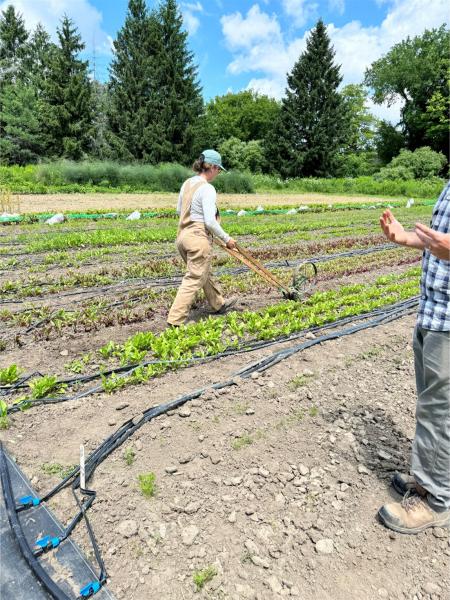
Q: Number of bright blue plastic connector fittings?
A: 3